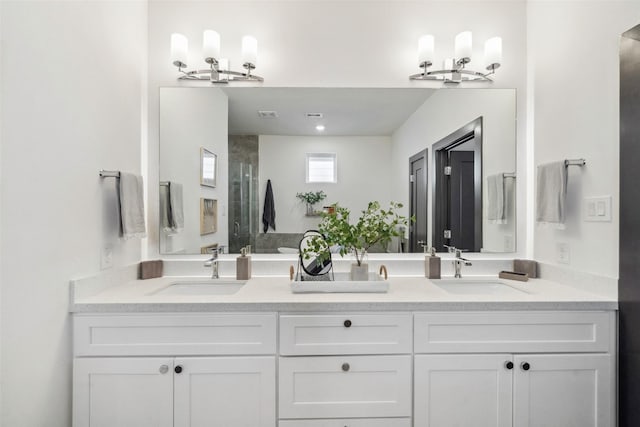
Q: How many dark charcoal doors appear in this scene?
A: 2